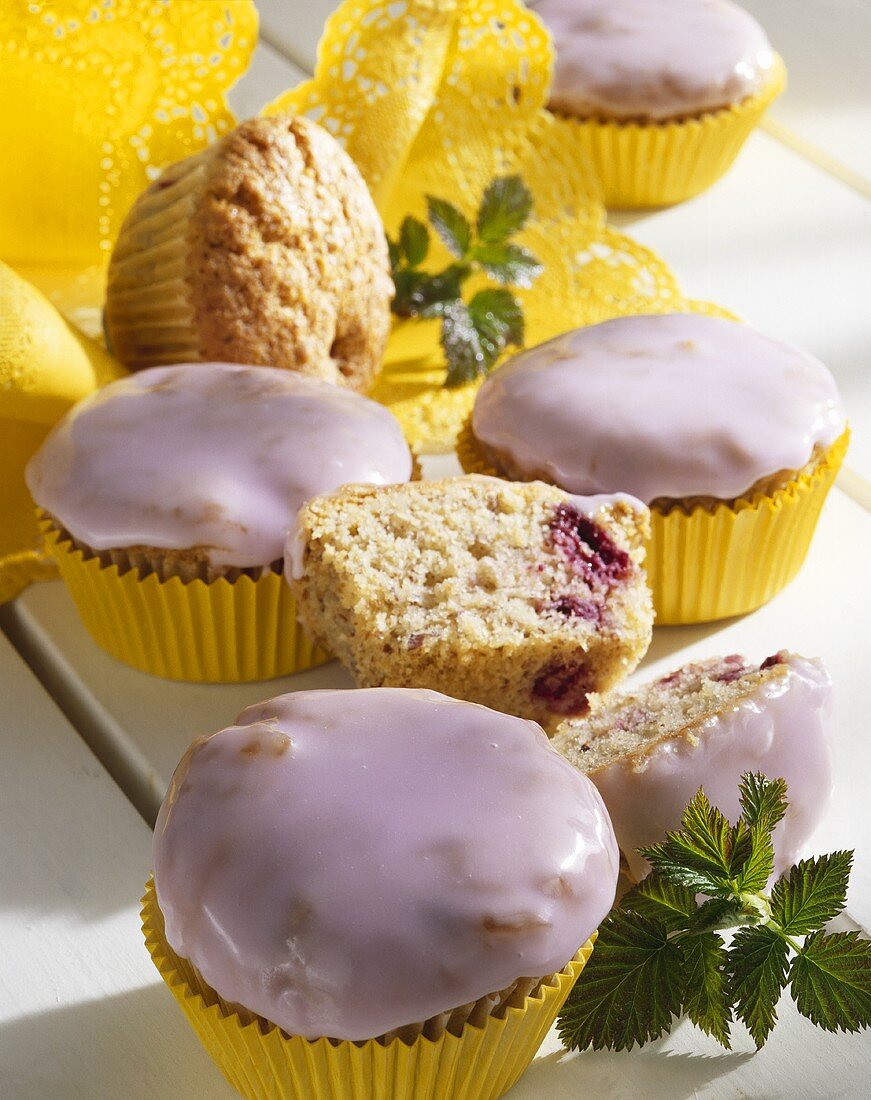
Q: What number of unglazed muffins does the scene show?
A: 1